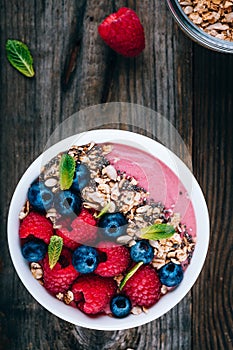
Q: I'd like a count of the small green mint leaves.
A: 6